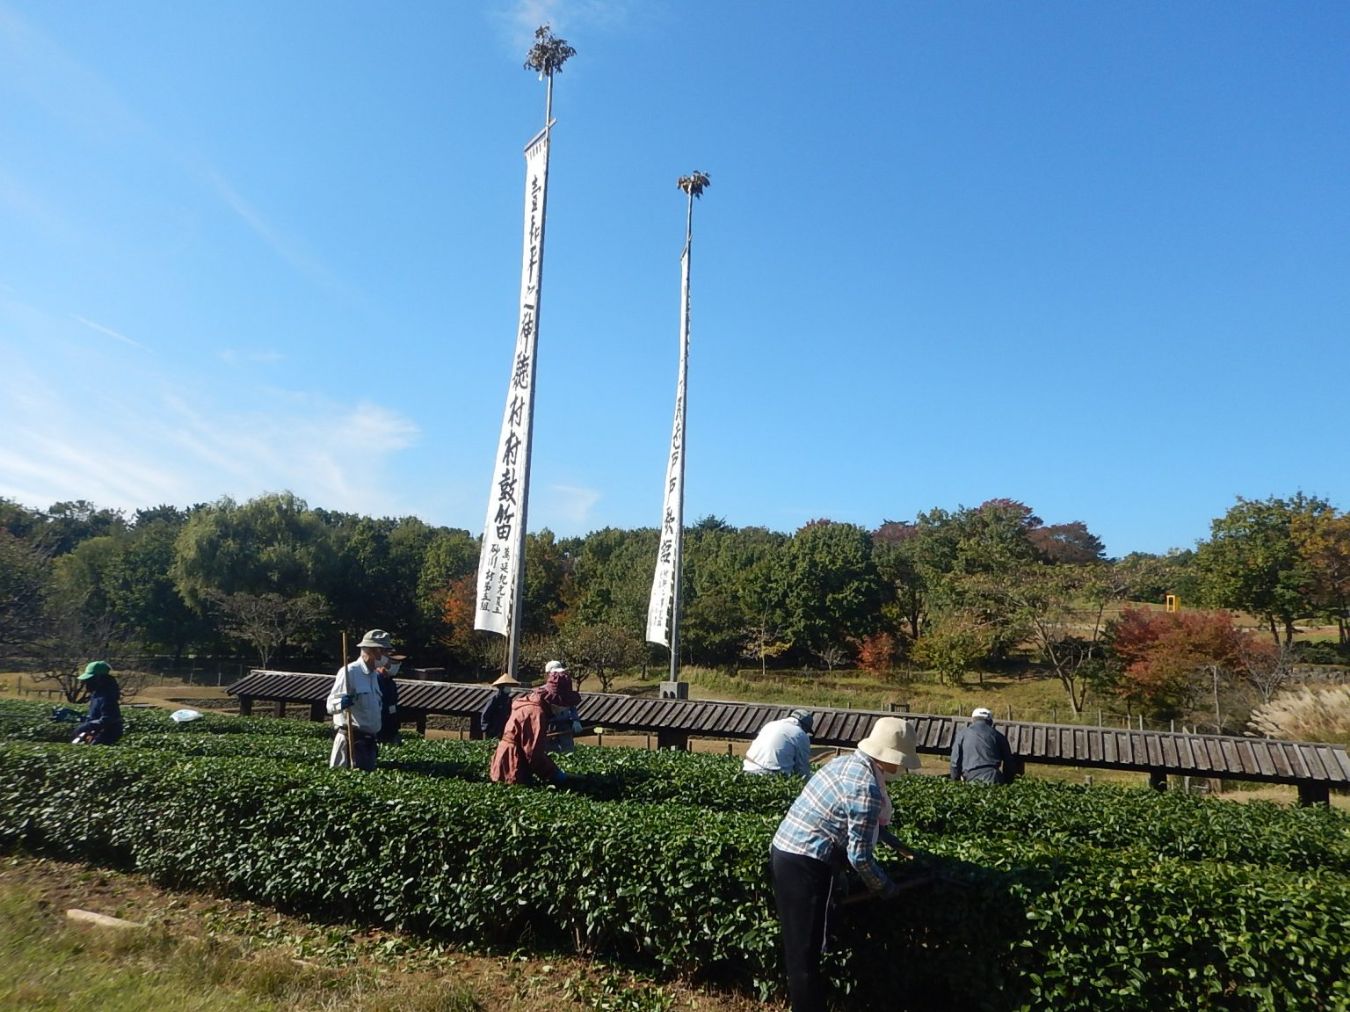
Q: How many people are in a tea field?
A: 9